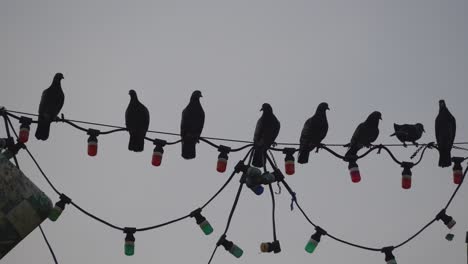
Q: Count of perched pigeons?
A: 8